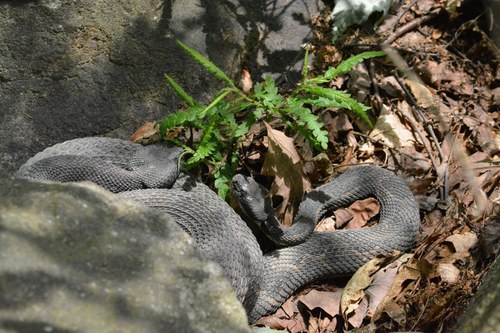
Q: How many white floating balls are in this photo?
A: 0